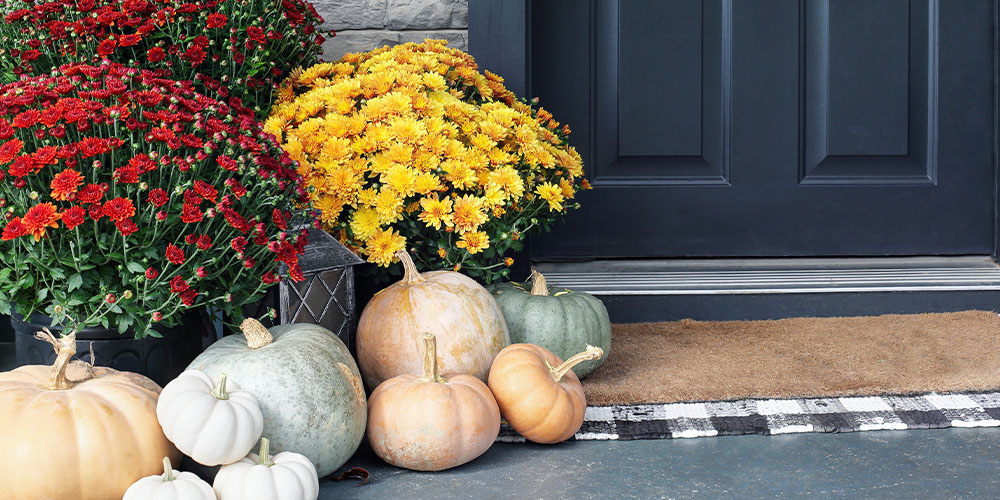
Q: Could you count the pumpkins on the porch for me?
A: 9